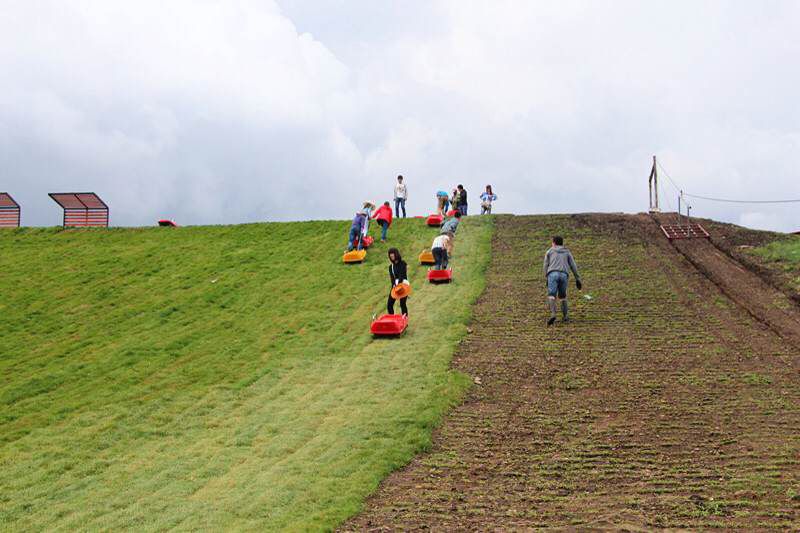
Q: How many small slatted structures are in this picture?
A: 2